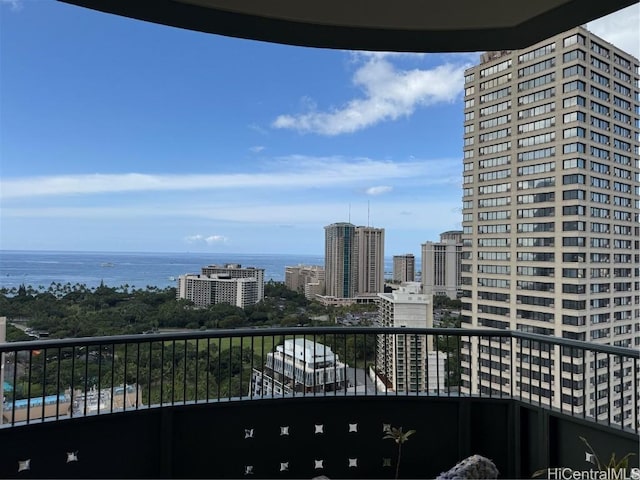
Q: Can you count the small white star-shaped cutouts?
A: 13